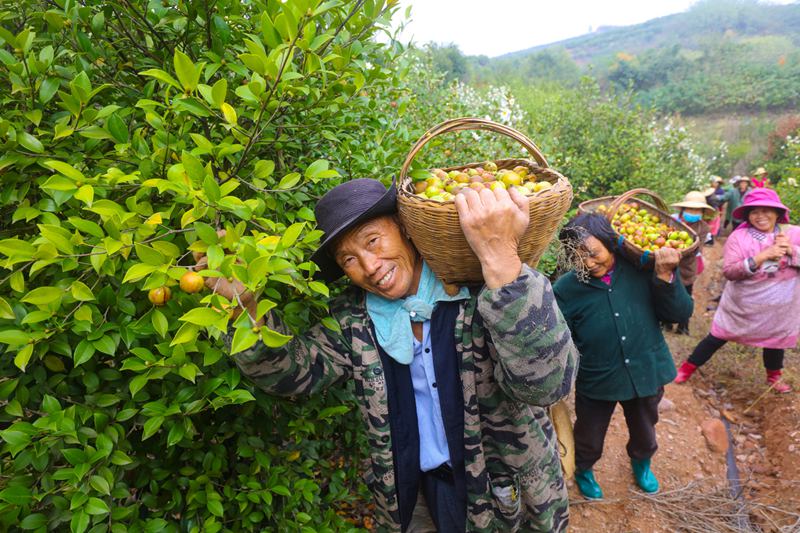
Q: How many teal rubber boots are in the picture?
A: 2